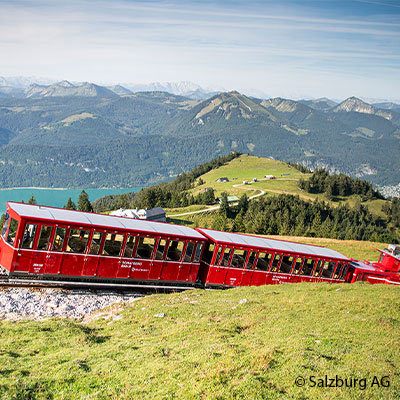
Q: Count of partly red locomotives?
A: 1